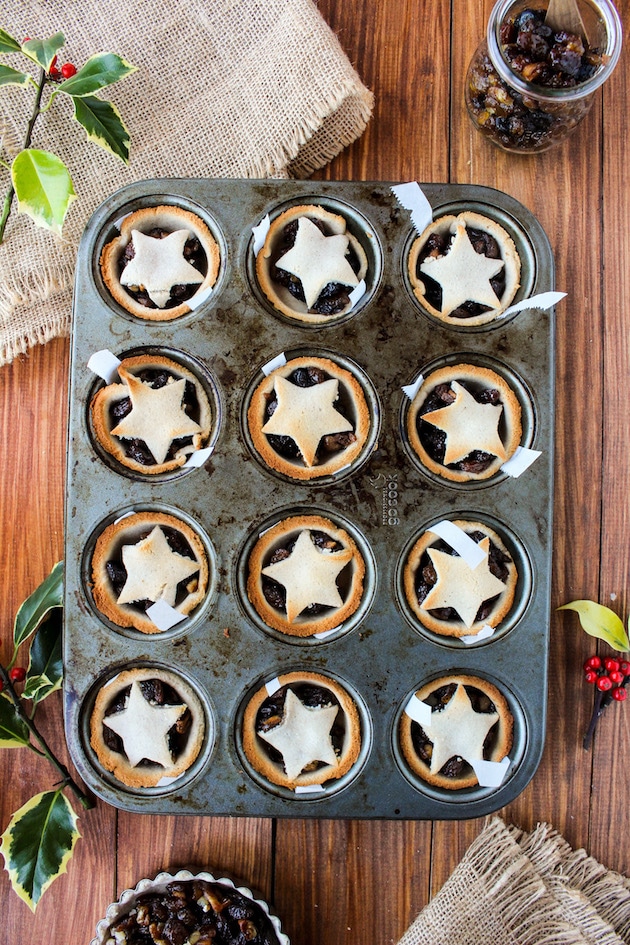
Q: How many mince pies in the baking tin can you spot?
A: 12